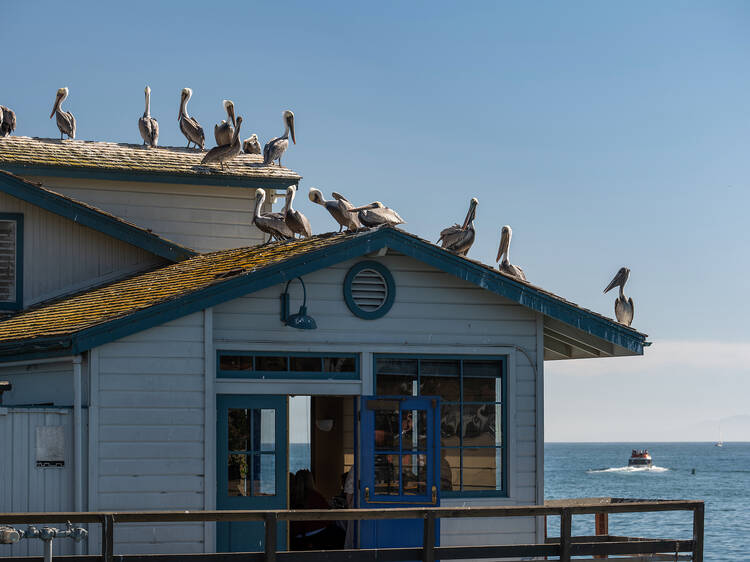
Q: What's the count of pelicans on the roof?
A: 15